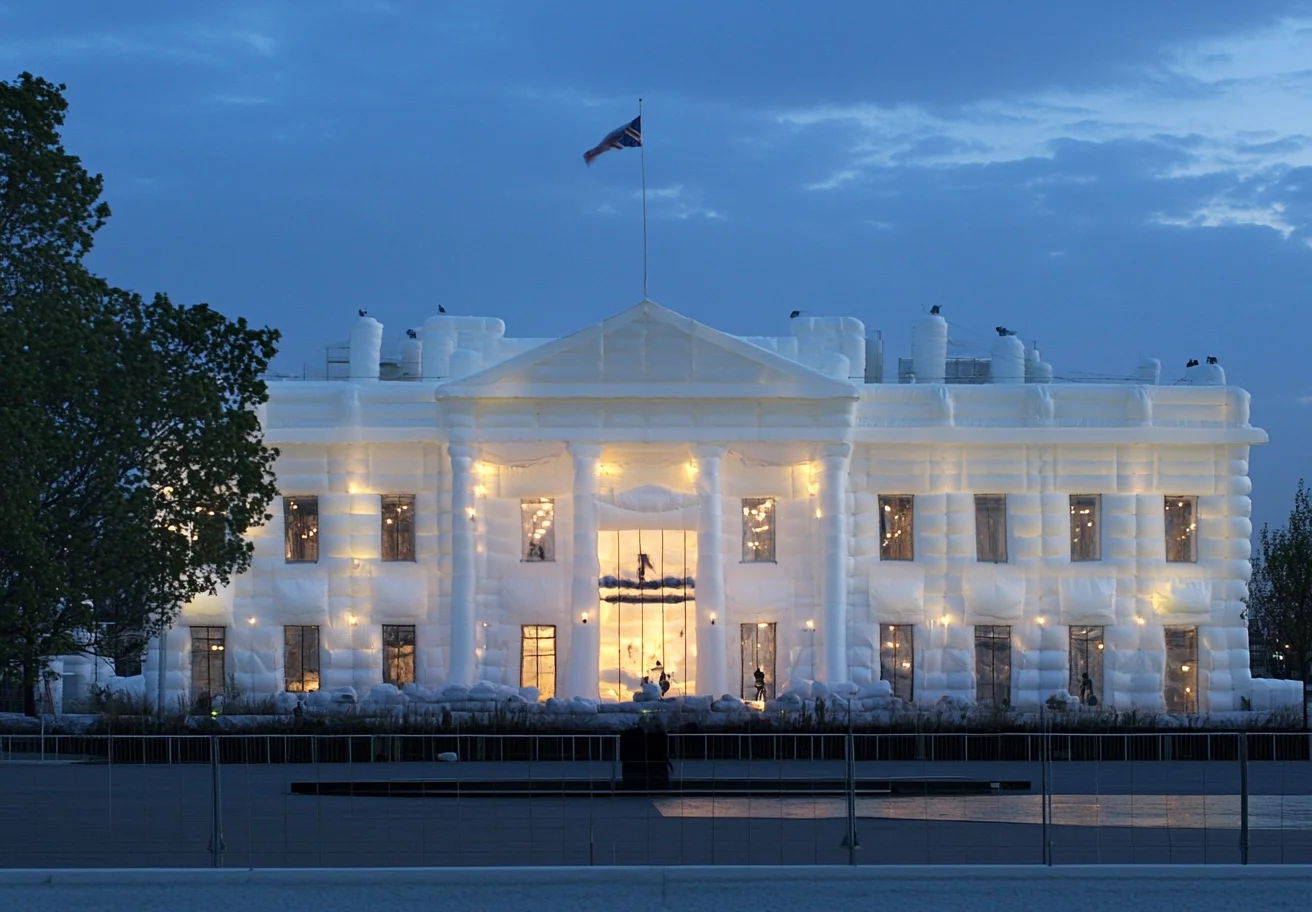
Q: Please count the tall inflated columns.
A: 4